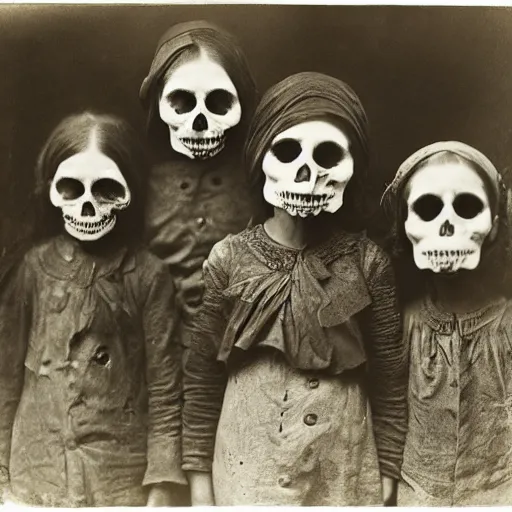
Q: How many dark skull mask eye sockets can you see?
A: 8